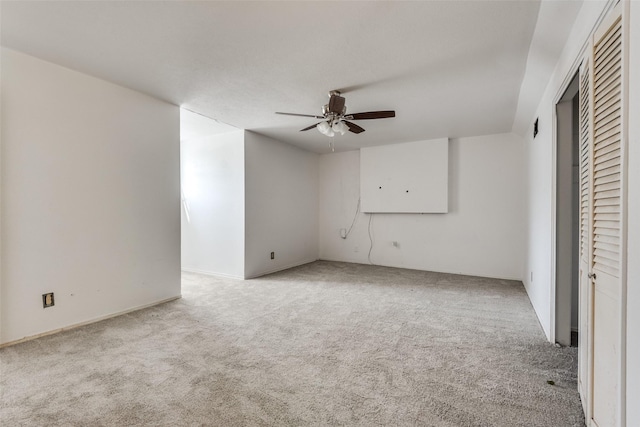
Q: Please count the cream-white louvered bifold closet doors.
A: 2